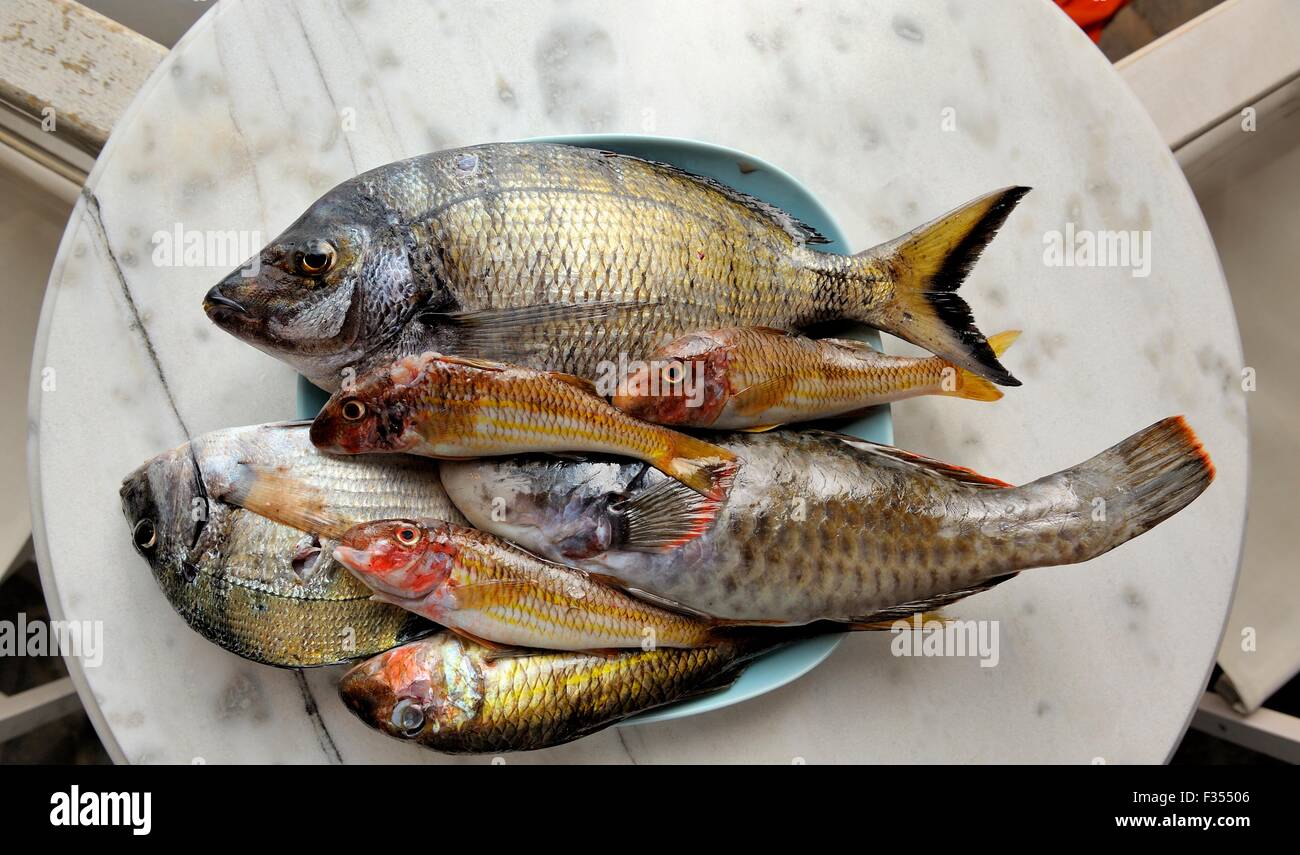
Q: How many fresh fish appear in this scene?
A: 7